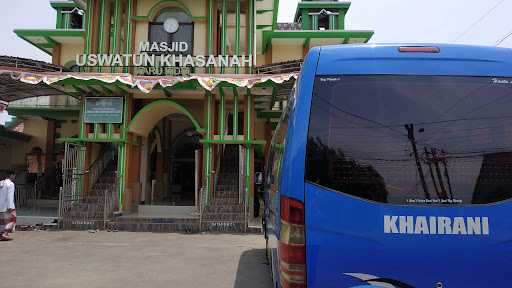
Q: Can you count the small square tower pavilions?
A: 2